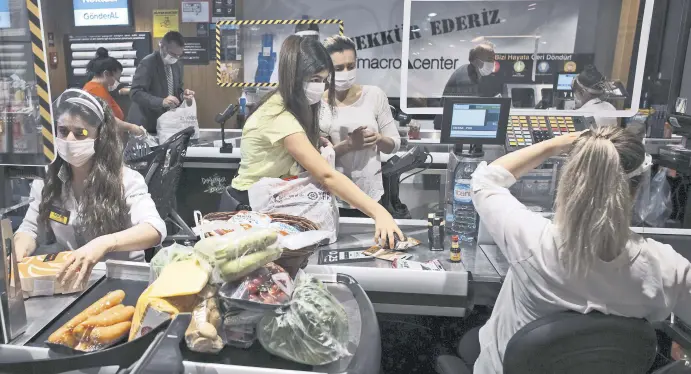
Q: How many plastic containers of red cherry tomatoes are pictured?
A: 1